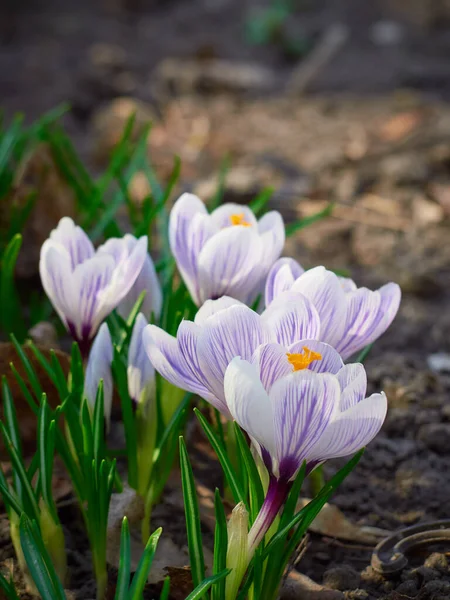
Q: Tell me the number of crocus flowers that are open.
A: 5